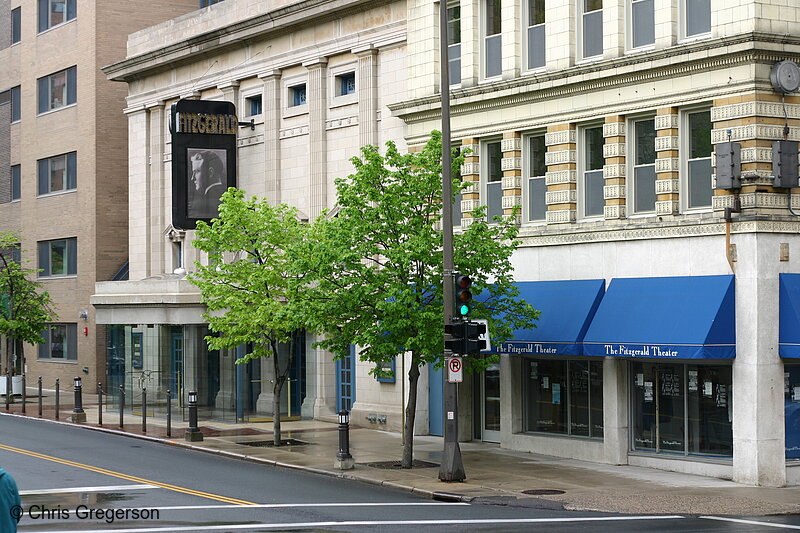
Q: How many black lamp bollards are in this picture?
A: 3